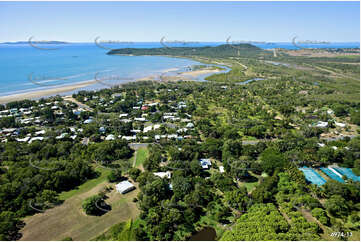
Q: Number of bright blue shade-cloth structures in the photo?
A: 3